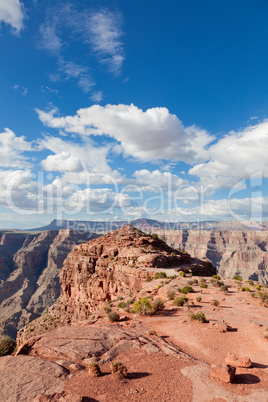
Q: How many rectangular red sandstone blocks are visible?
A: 2